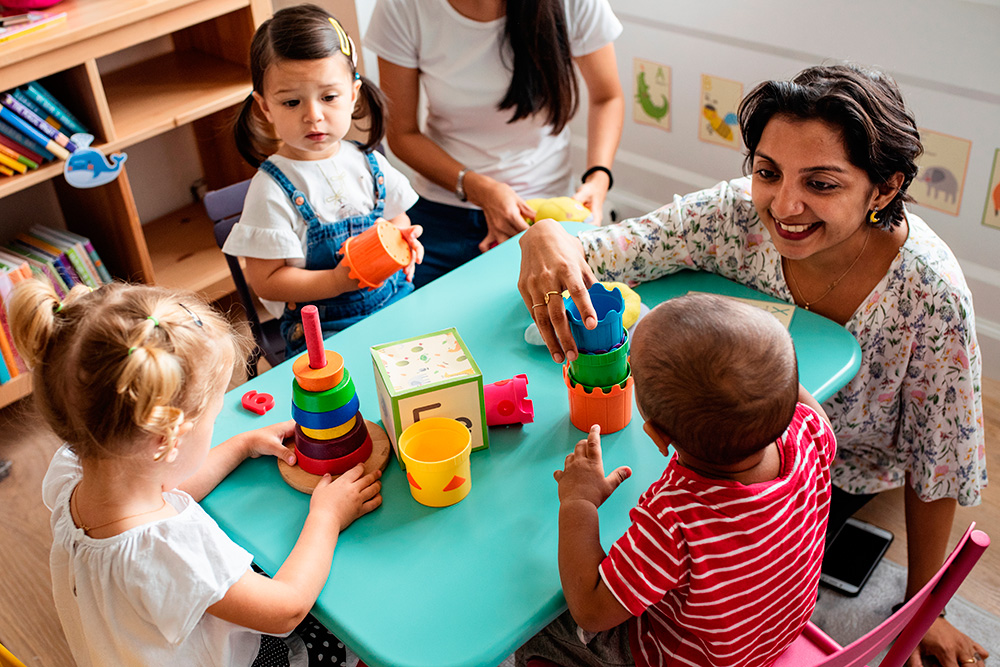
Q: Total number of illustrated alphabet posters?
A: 4